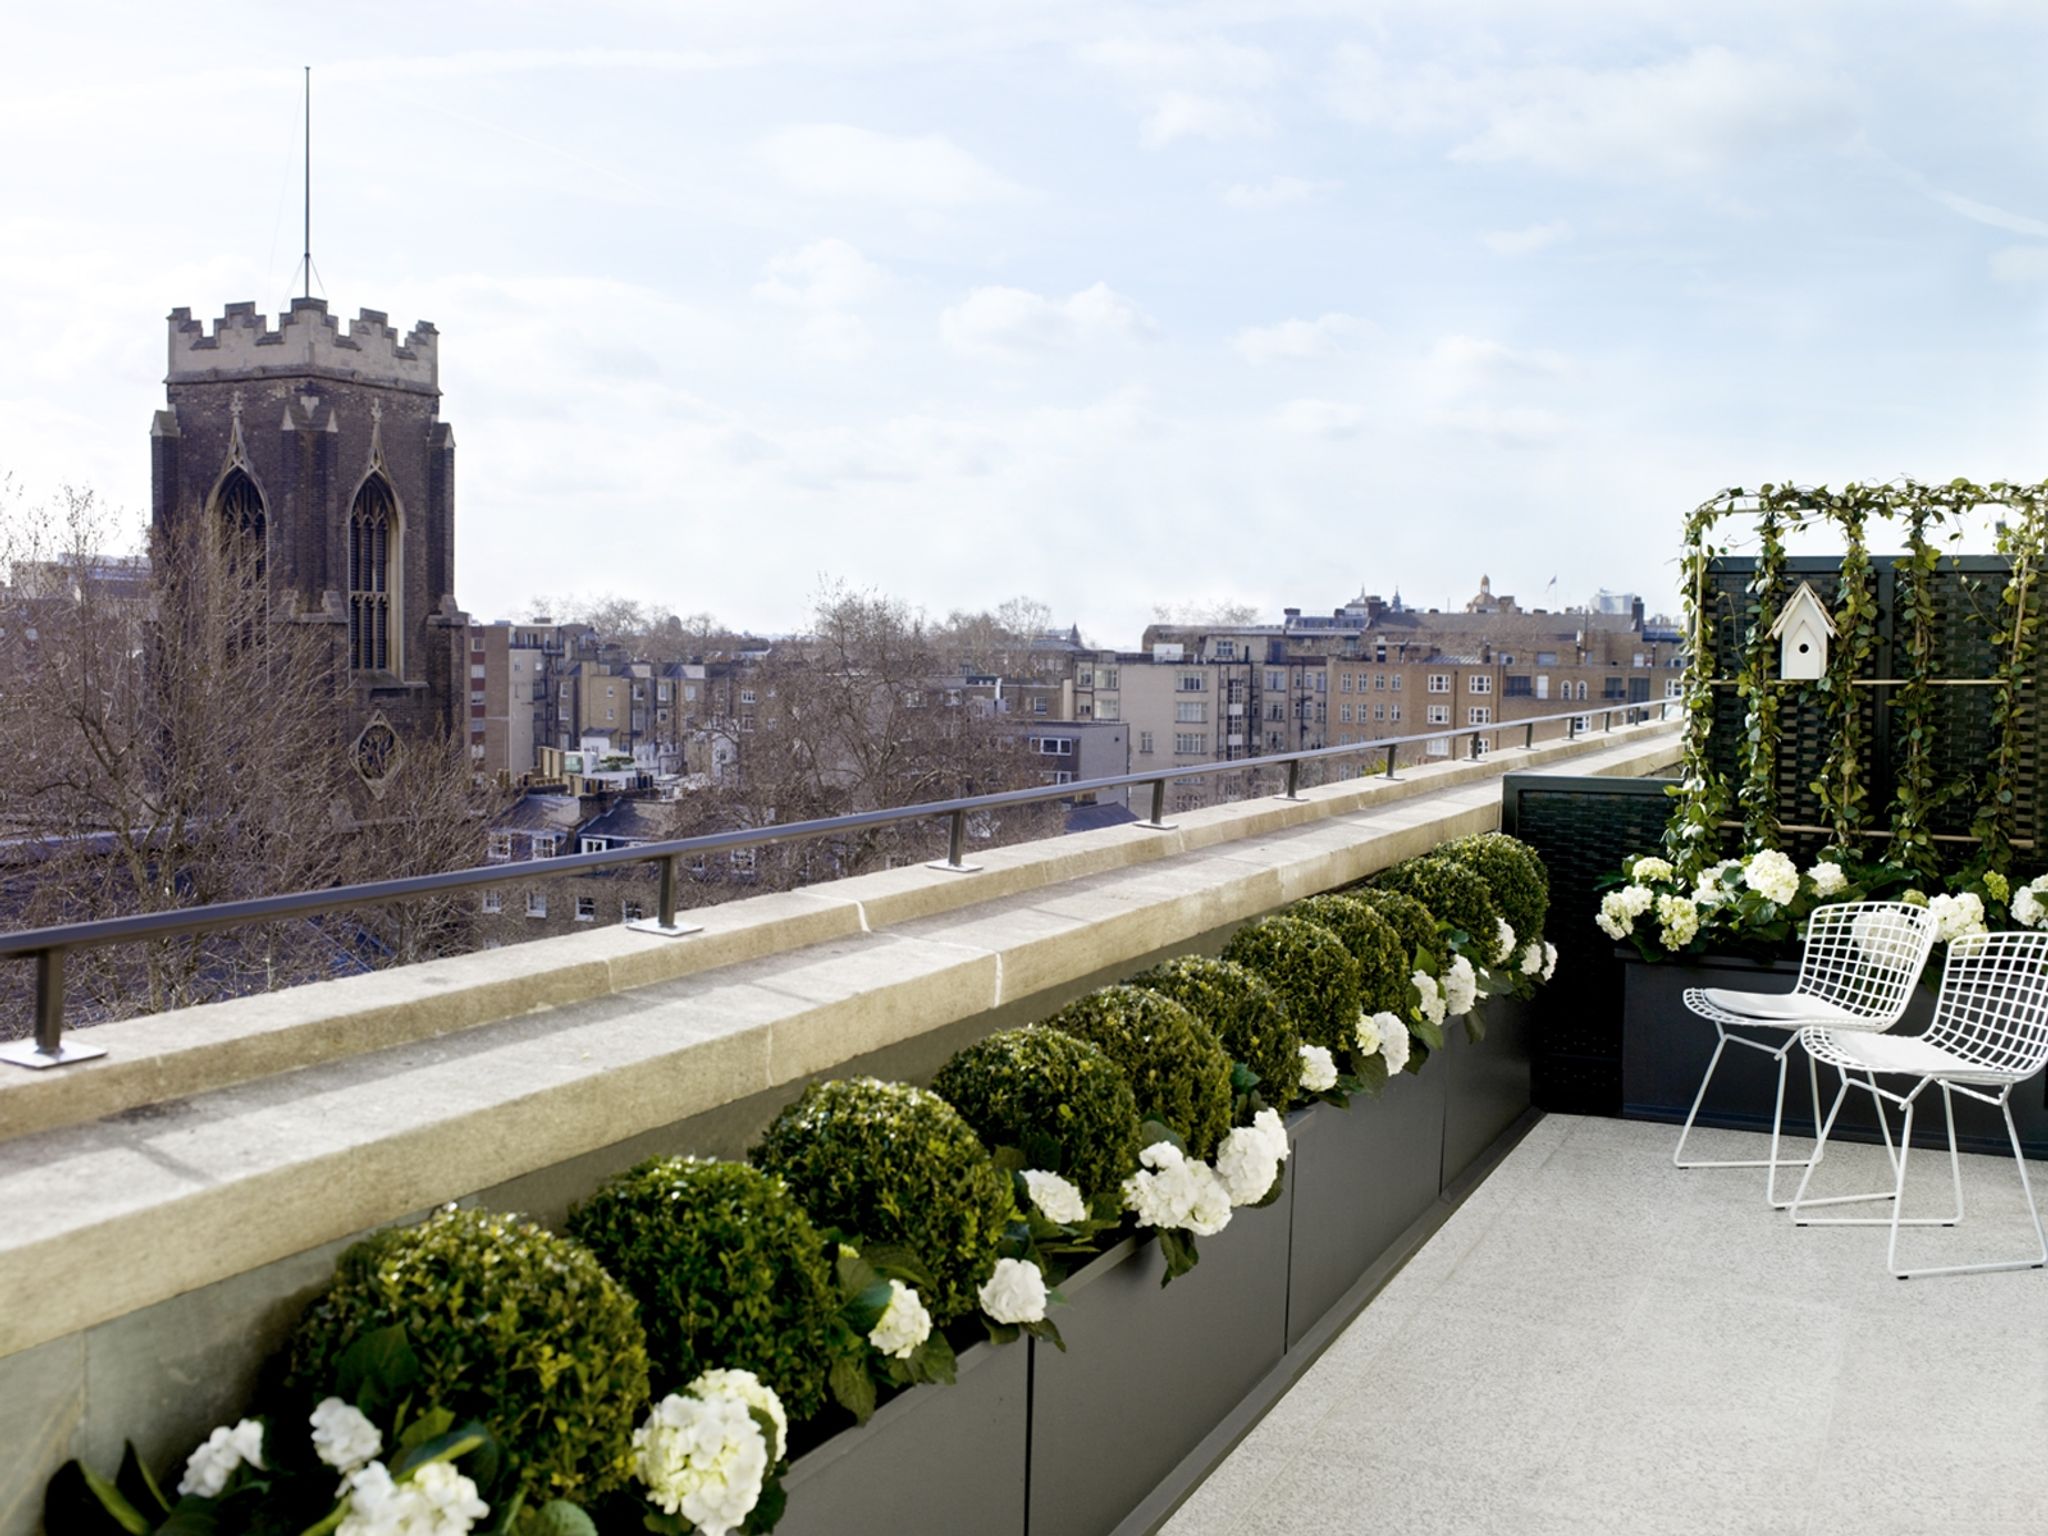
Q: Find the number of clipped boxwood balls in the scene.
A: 11